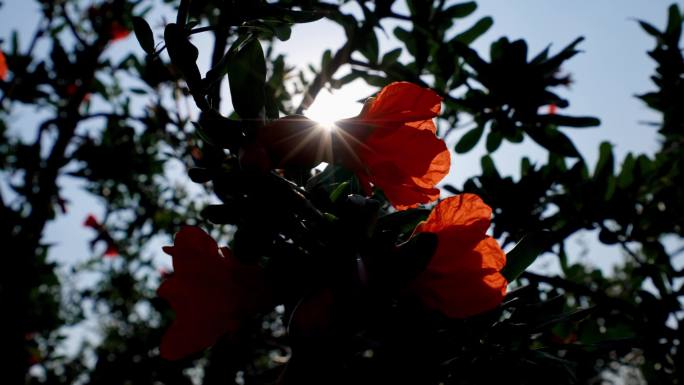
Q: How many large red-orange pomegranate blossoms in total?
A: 3